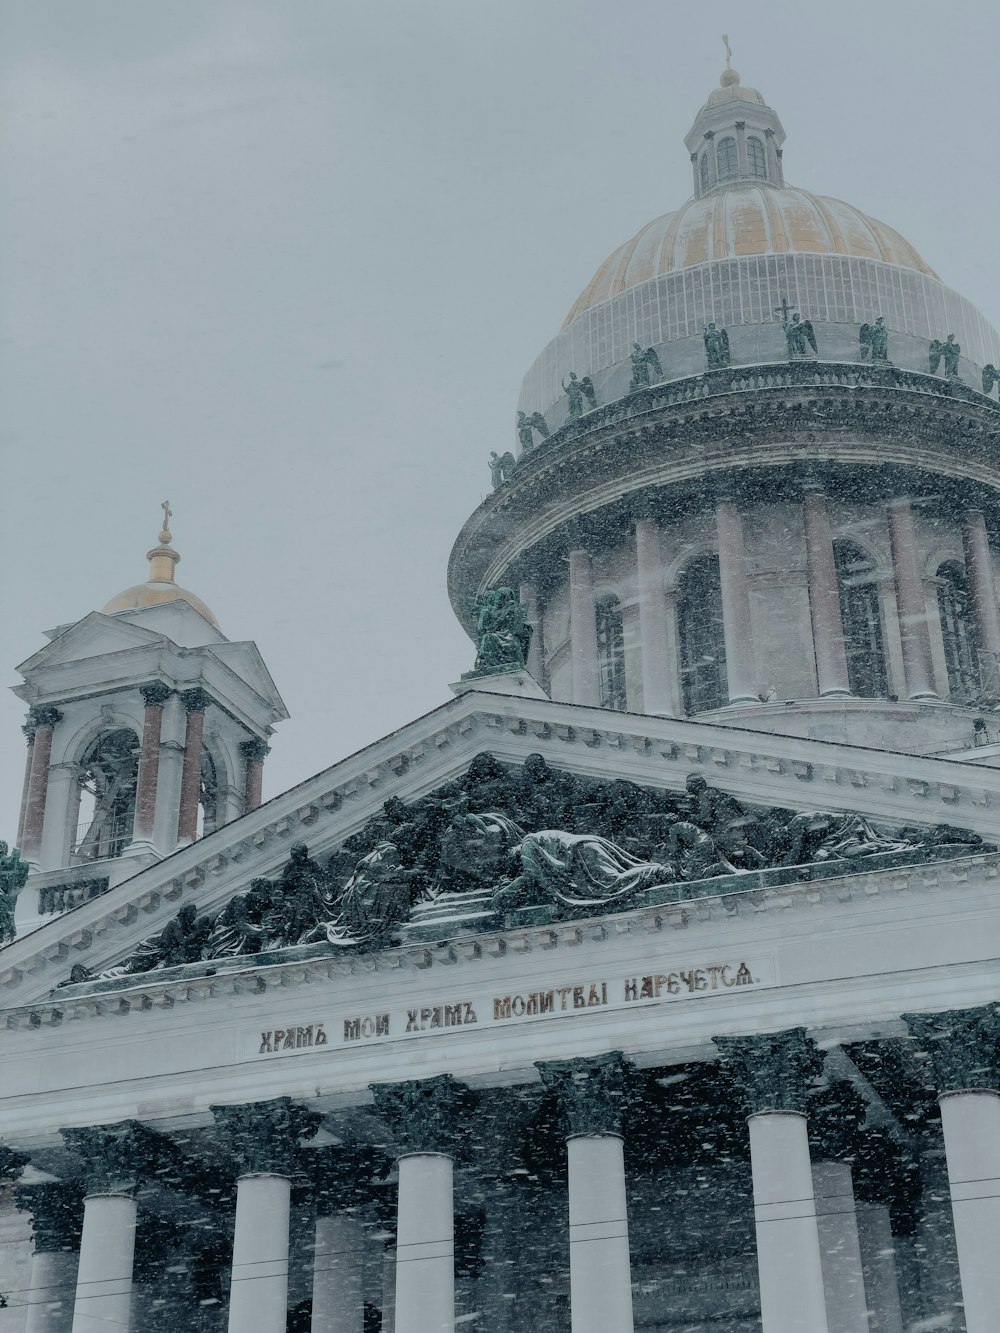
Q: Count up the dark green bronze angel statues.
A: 9